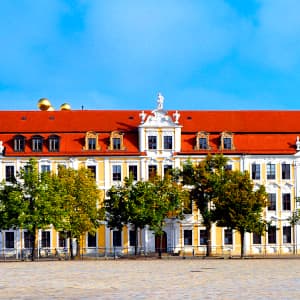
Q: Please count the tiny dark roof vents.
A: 4